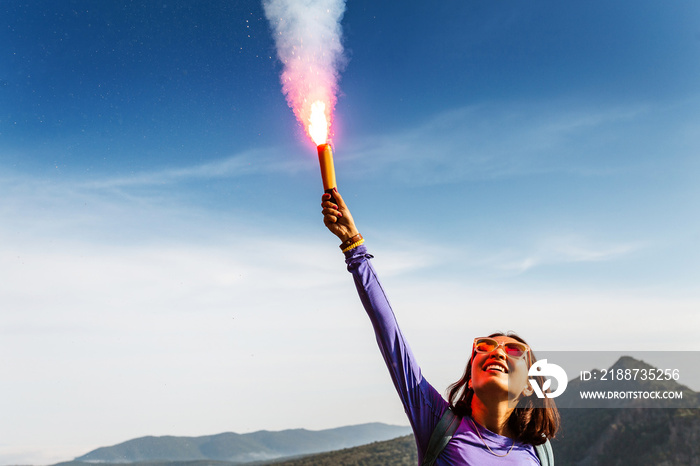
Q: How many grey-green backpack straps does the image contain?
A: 2